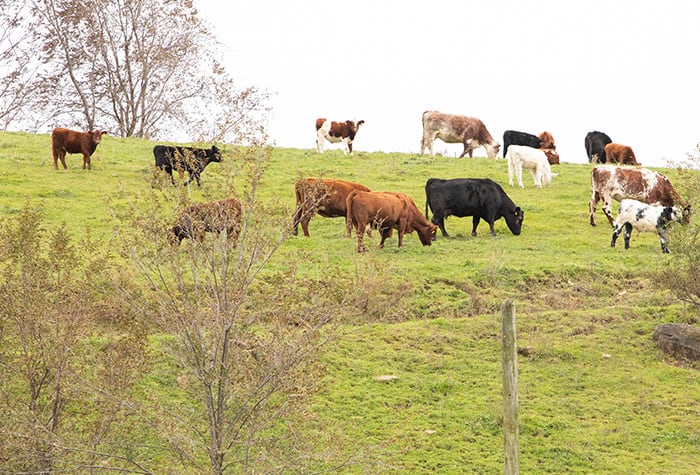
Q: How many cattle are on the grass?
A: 15